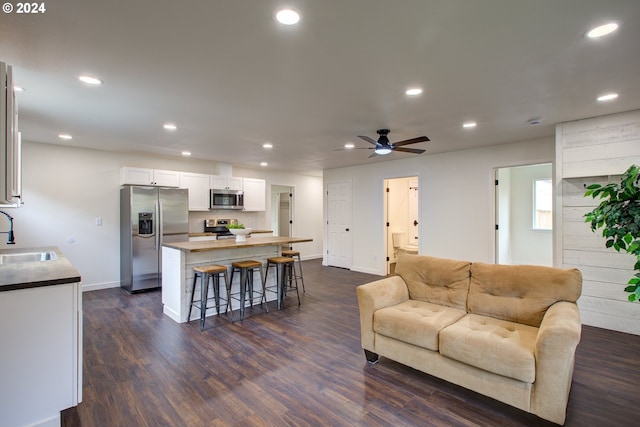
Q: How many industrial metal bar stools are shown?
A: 4